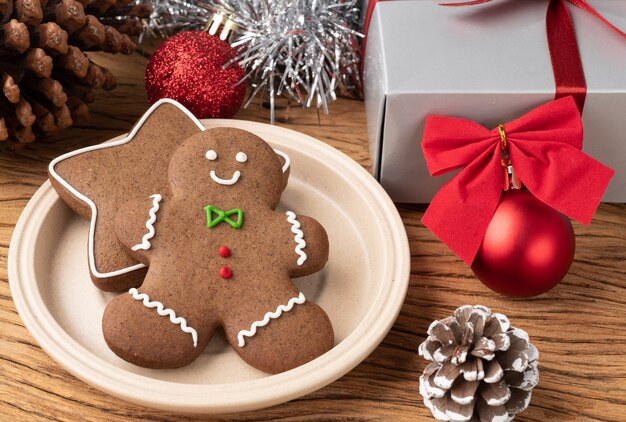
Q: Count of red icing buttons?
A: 2